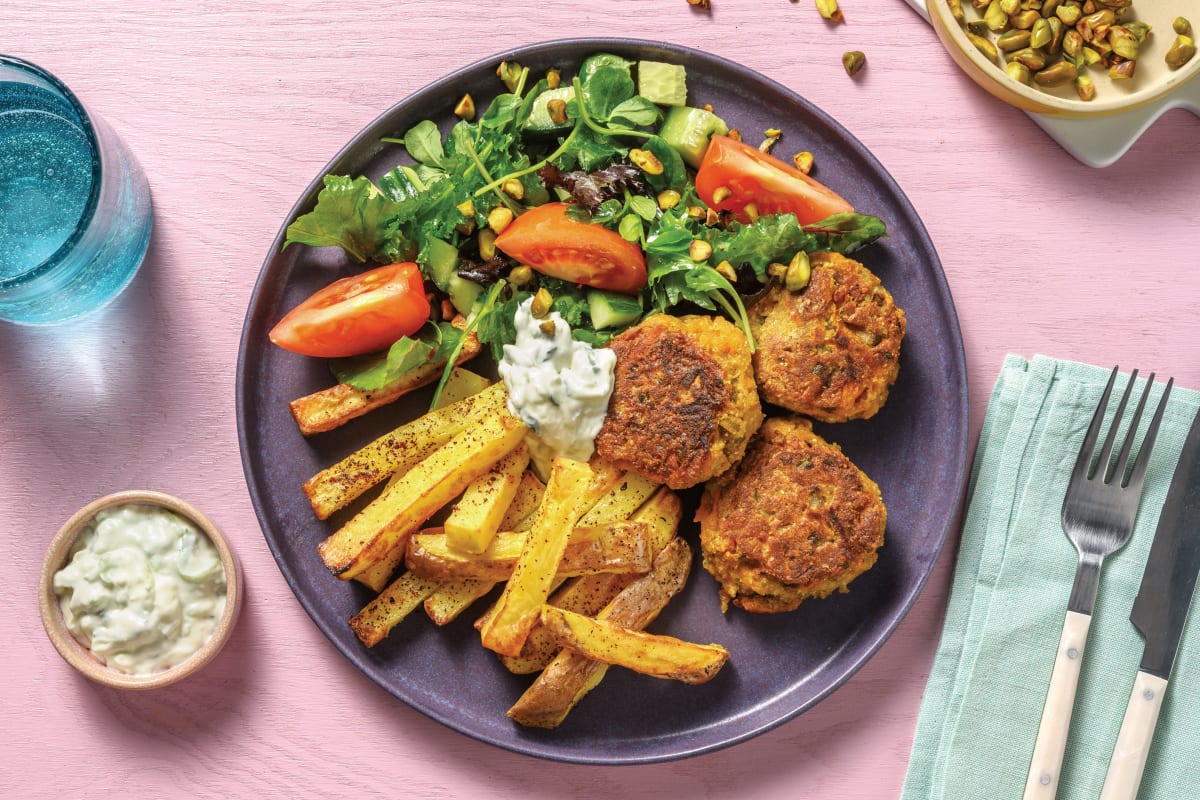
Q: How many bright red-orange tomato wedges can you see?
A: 3